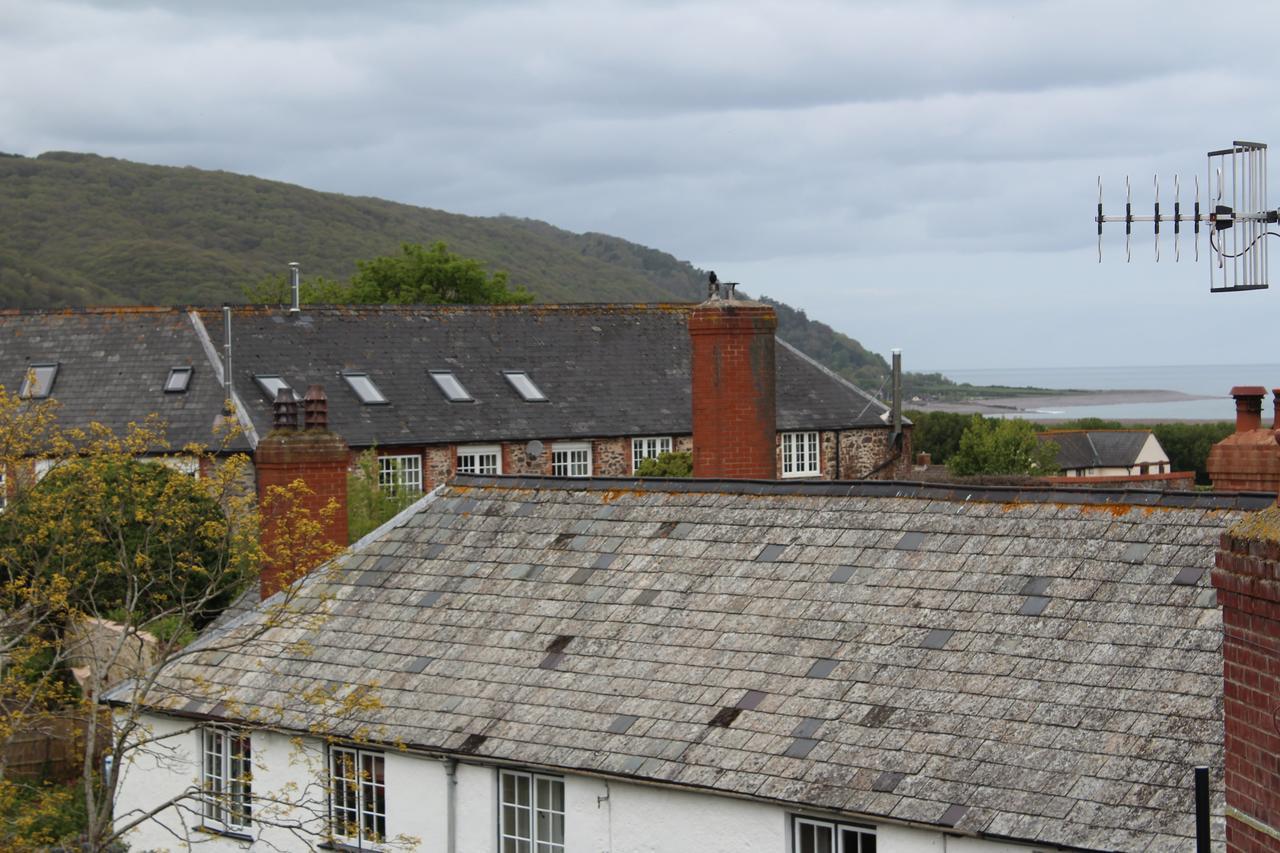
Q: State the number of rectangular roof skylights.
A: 6